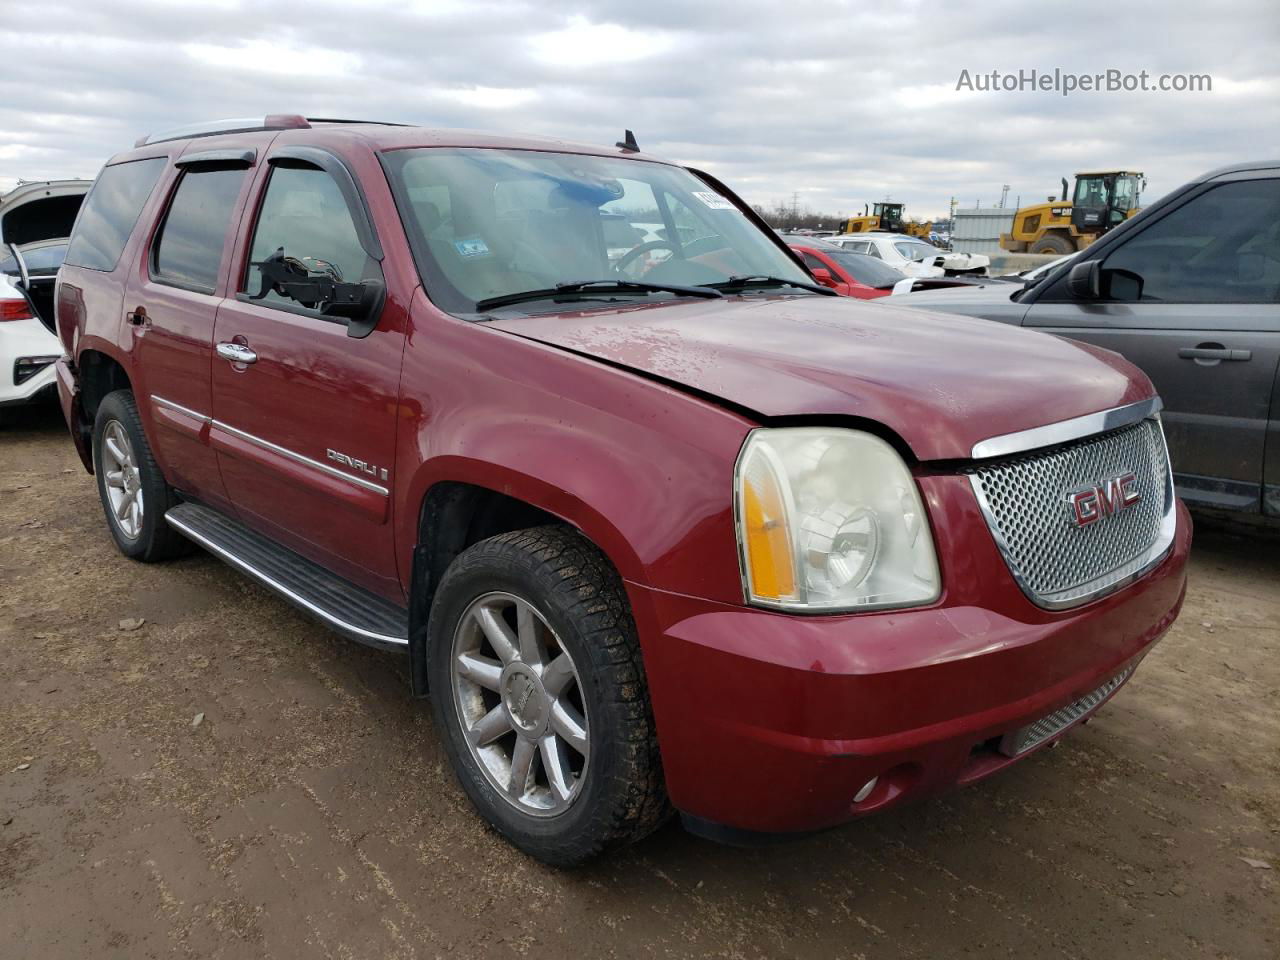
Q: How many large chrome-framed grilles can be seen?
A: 1